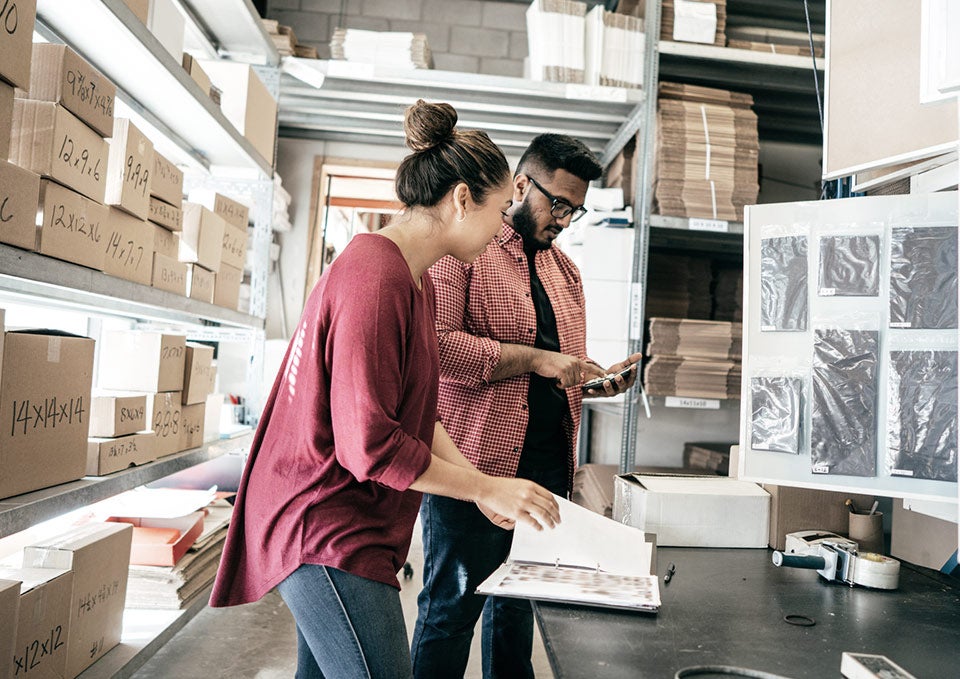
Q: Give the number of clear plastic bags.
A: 6